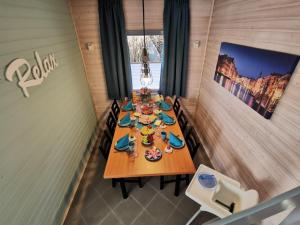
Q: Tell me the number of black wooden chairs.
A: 6